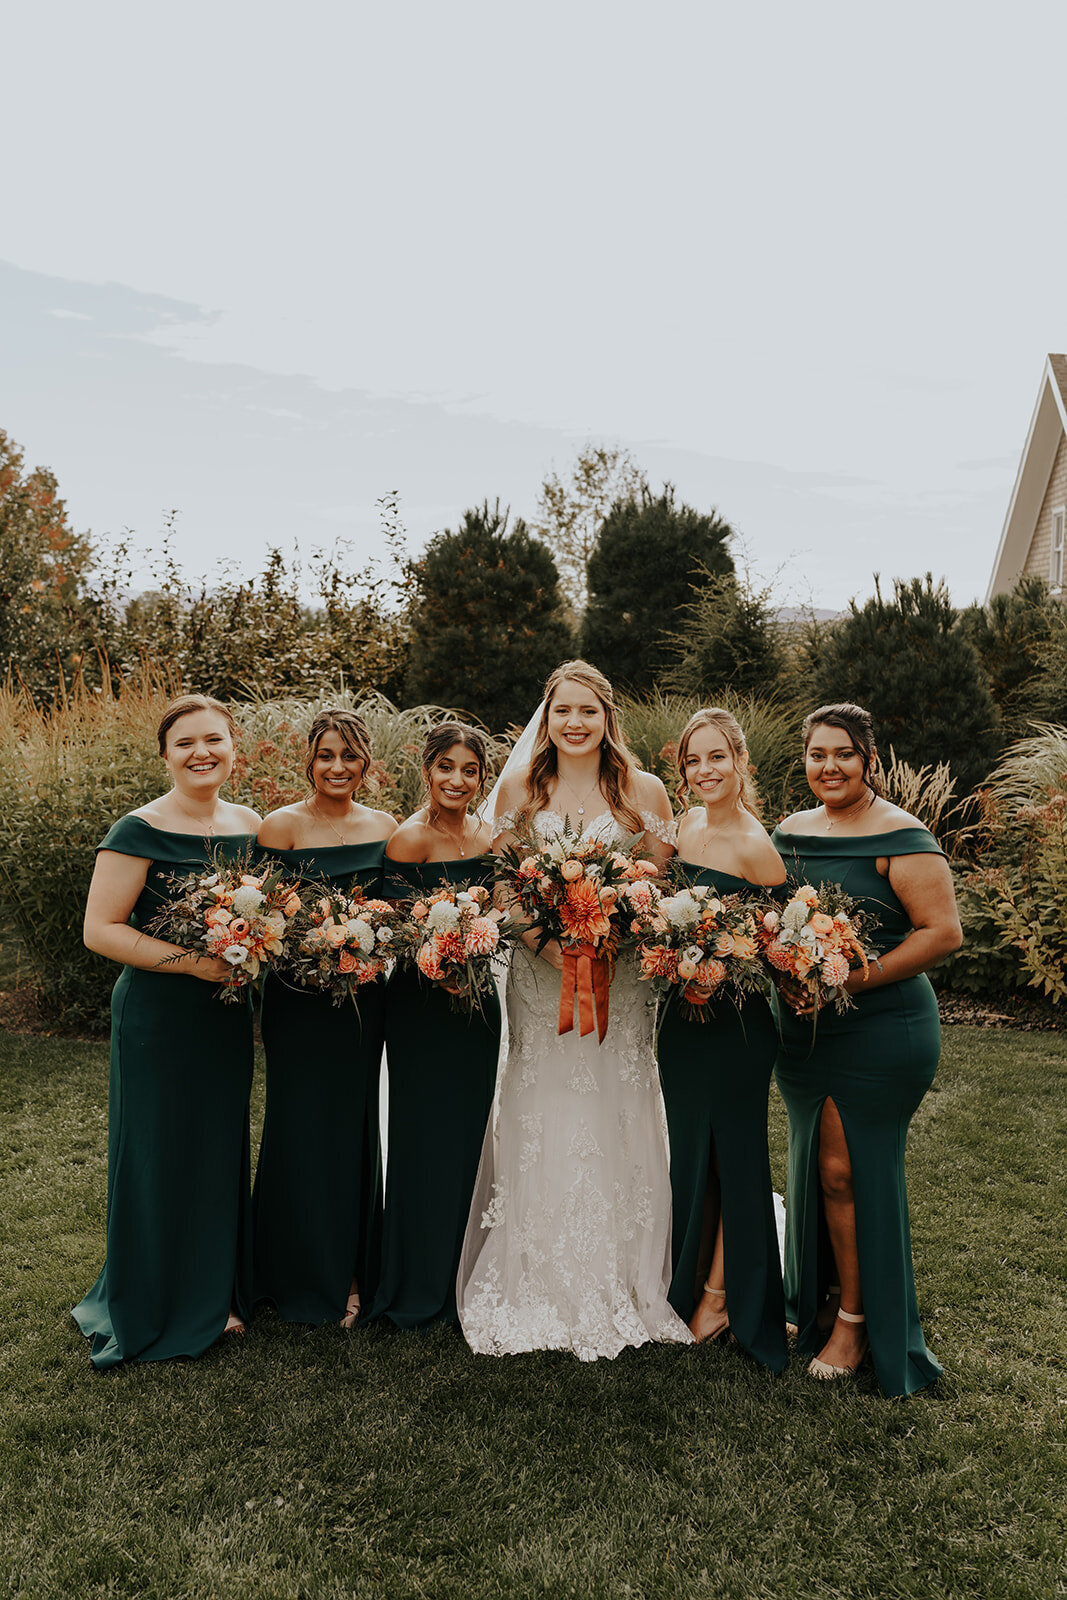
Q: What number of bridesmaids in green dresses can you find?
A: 5